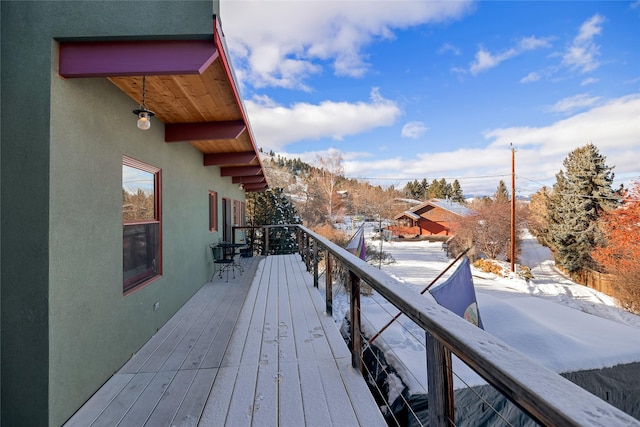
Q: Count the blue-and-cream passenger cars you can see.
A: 0